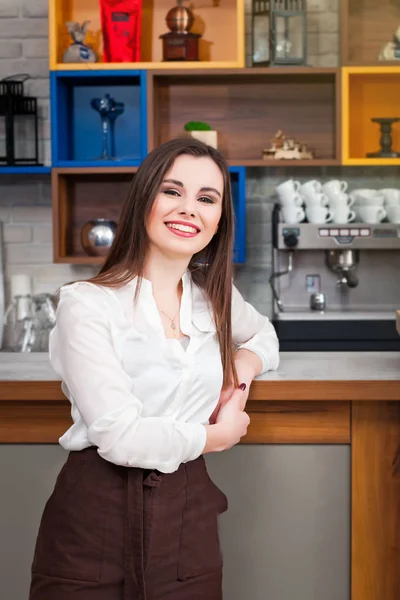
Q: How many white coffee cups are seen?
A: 13